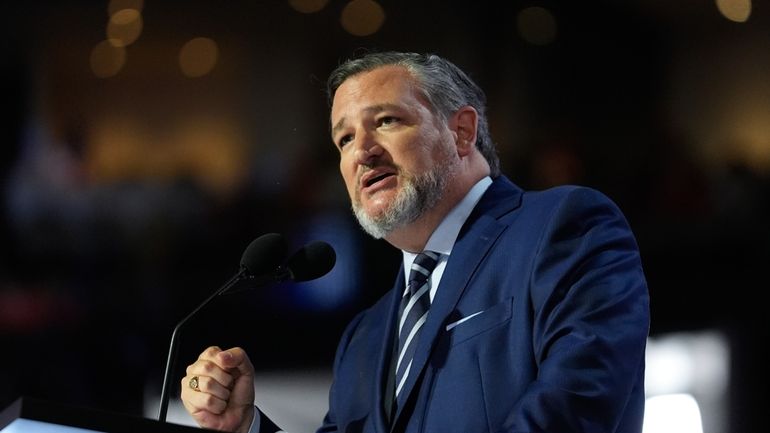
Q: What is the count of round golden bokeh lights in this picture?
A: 8